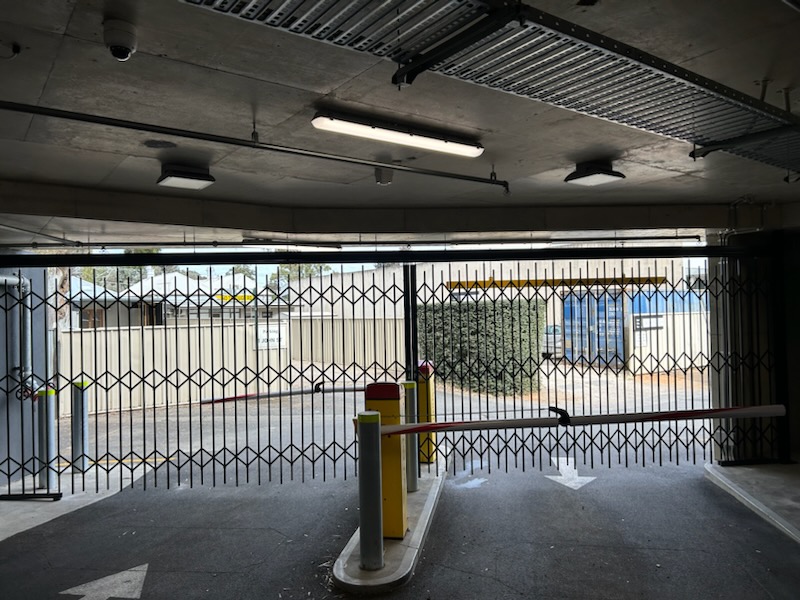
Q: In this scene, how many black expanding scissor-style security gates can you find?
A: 2